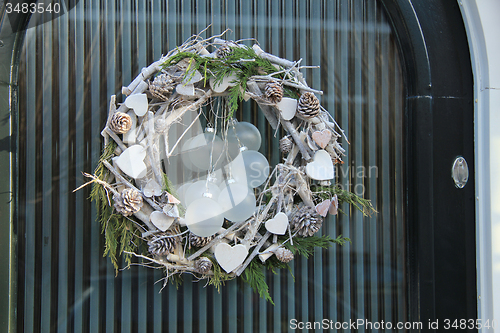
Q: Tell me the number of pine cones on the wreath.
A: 12